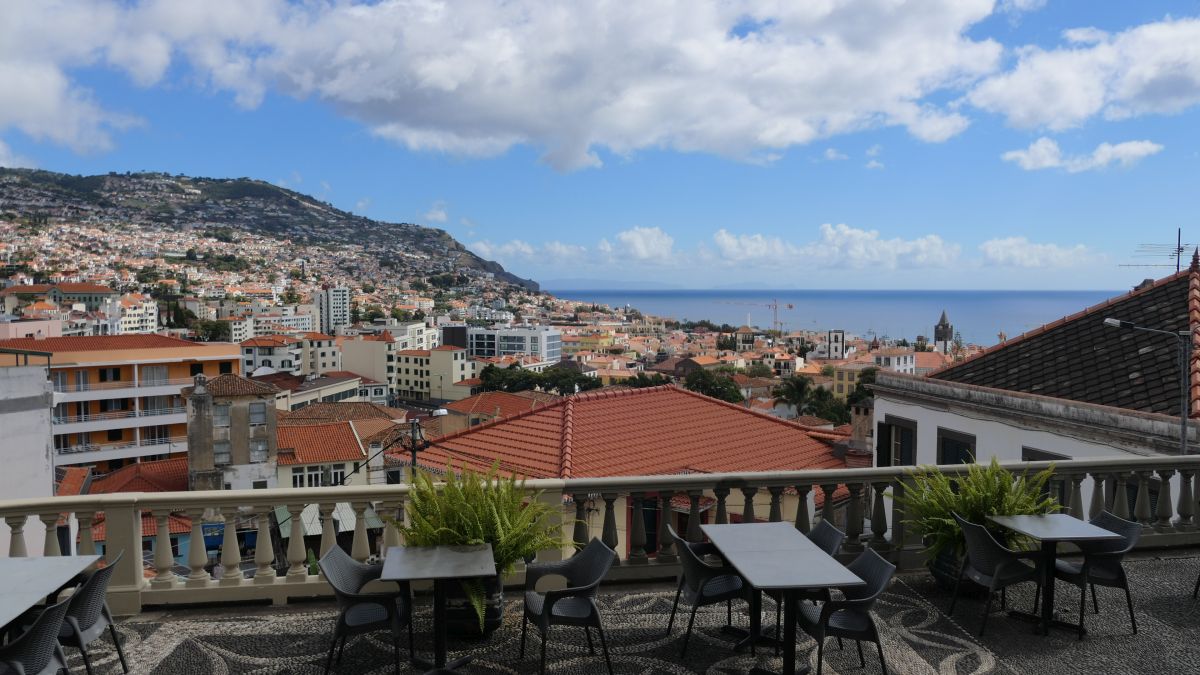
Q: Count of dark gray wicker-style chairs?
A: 9